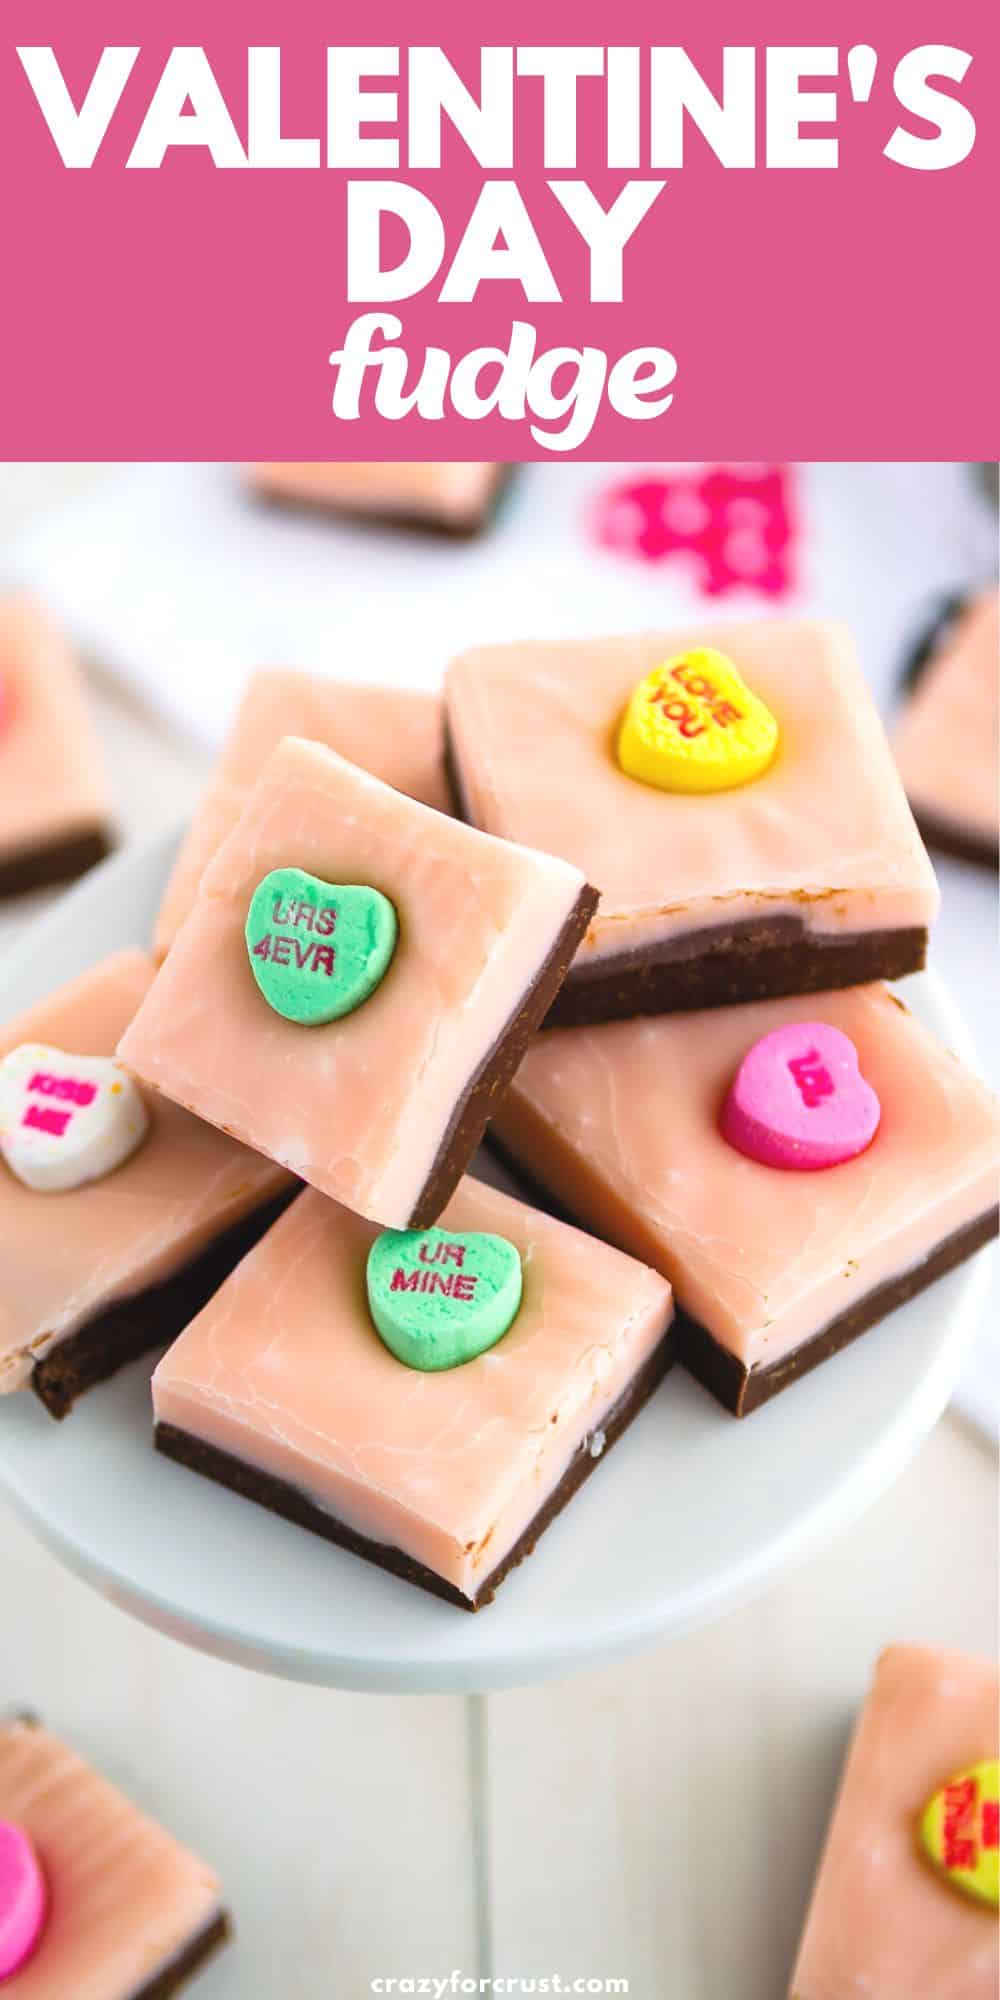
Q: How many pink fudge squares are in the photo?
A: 11